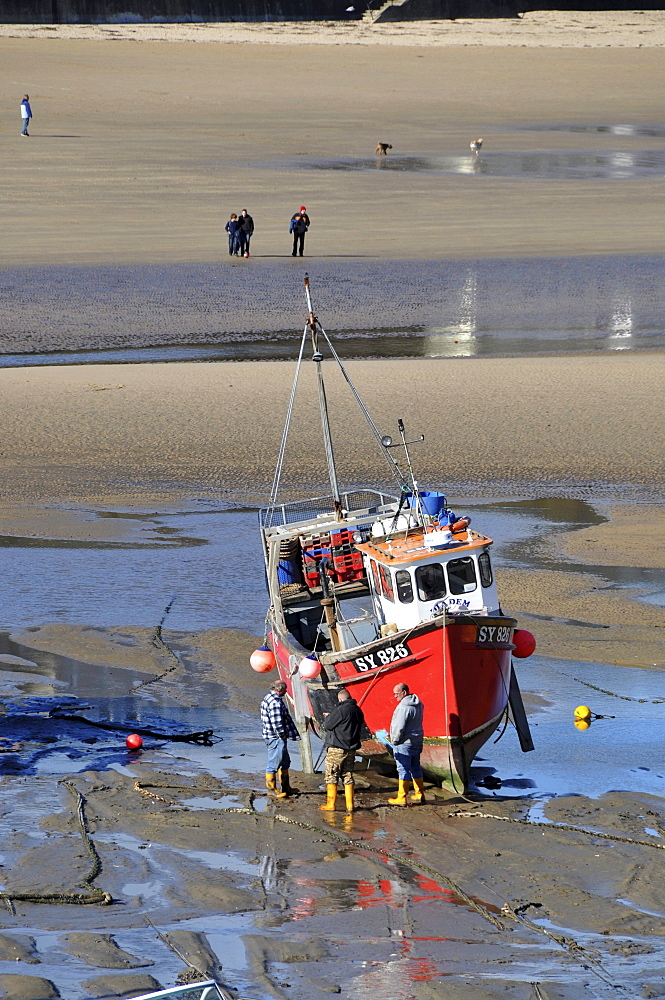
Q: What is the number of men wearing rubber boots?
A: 3